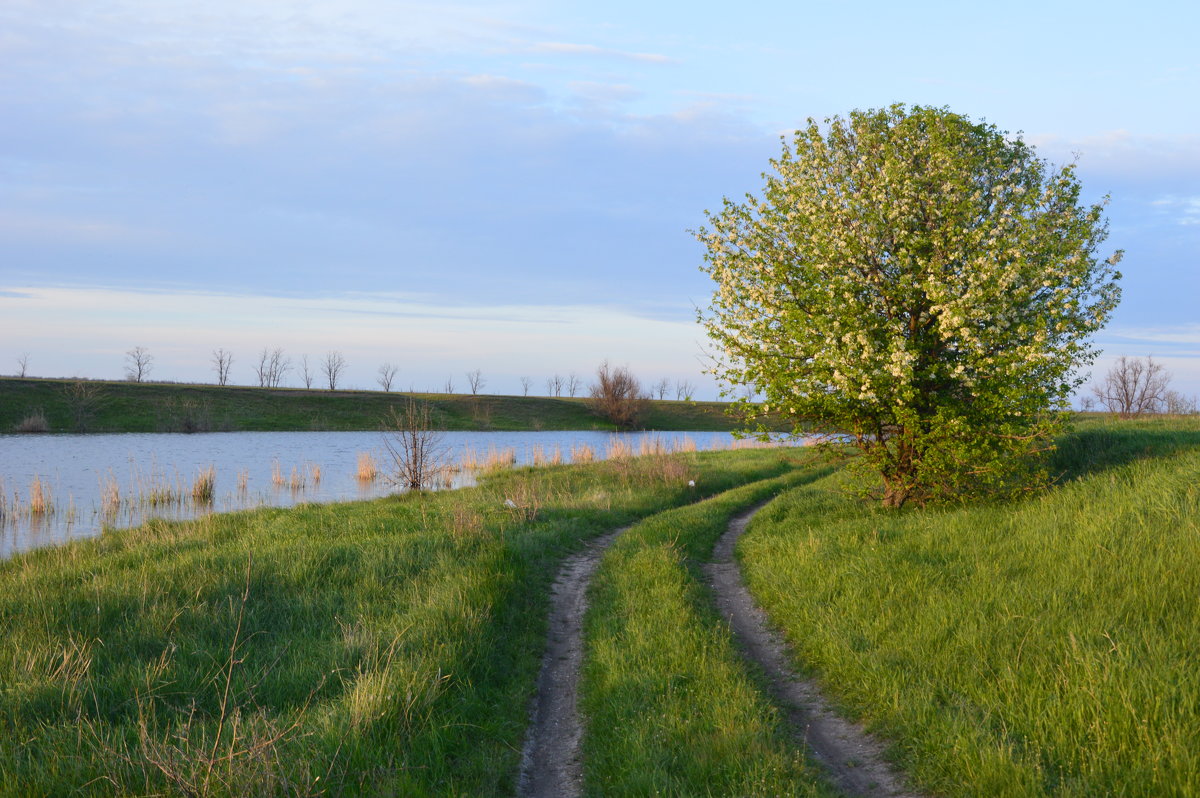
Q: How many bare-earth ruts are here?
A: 2